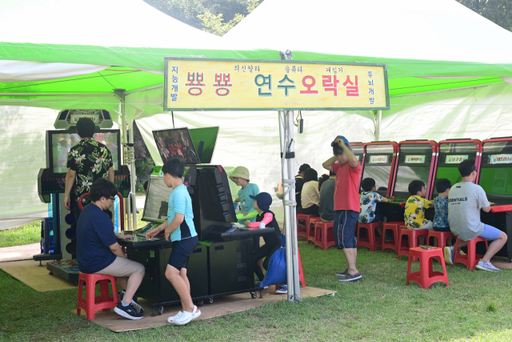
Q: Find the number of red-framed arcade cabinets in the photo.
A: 5